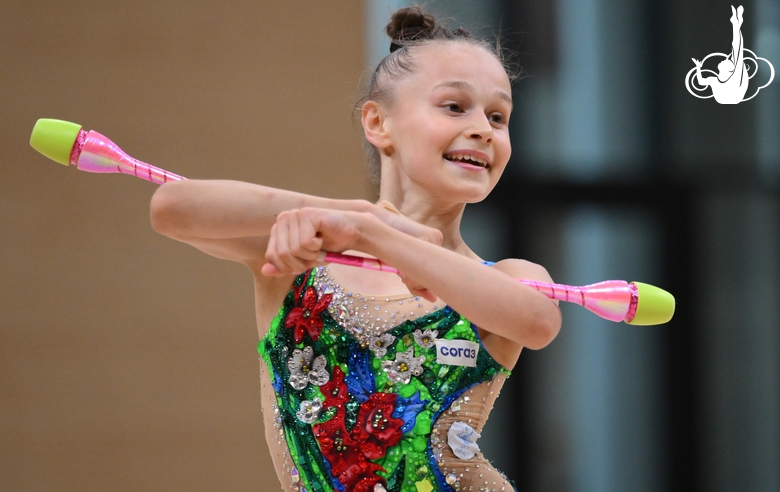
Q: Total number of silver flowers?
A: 5